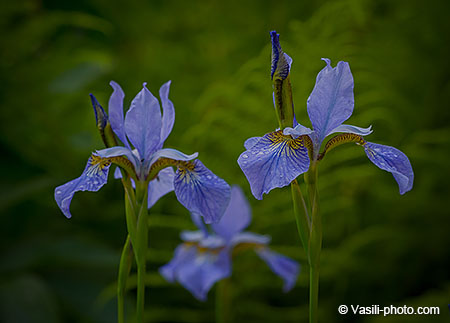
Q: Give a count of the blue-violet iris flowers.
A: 3